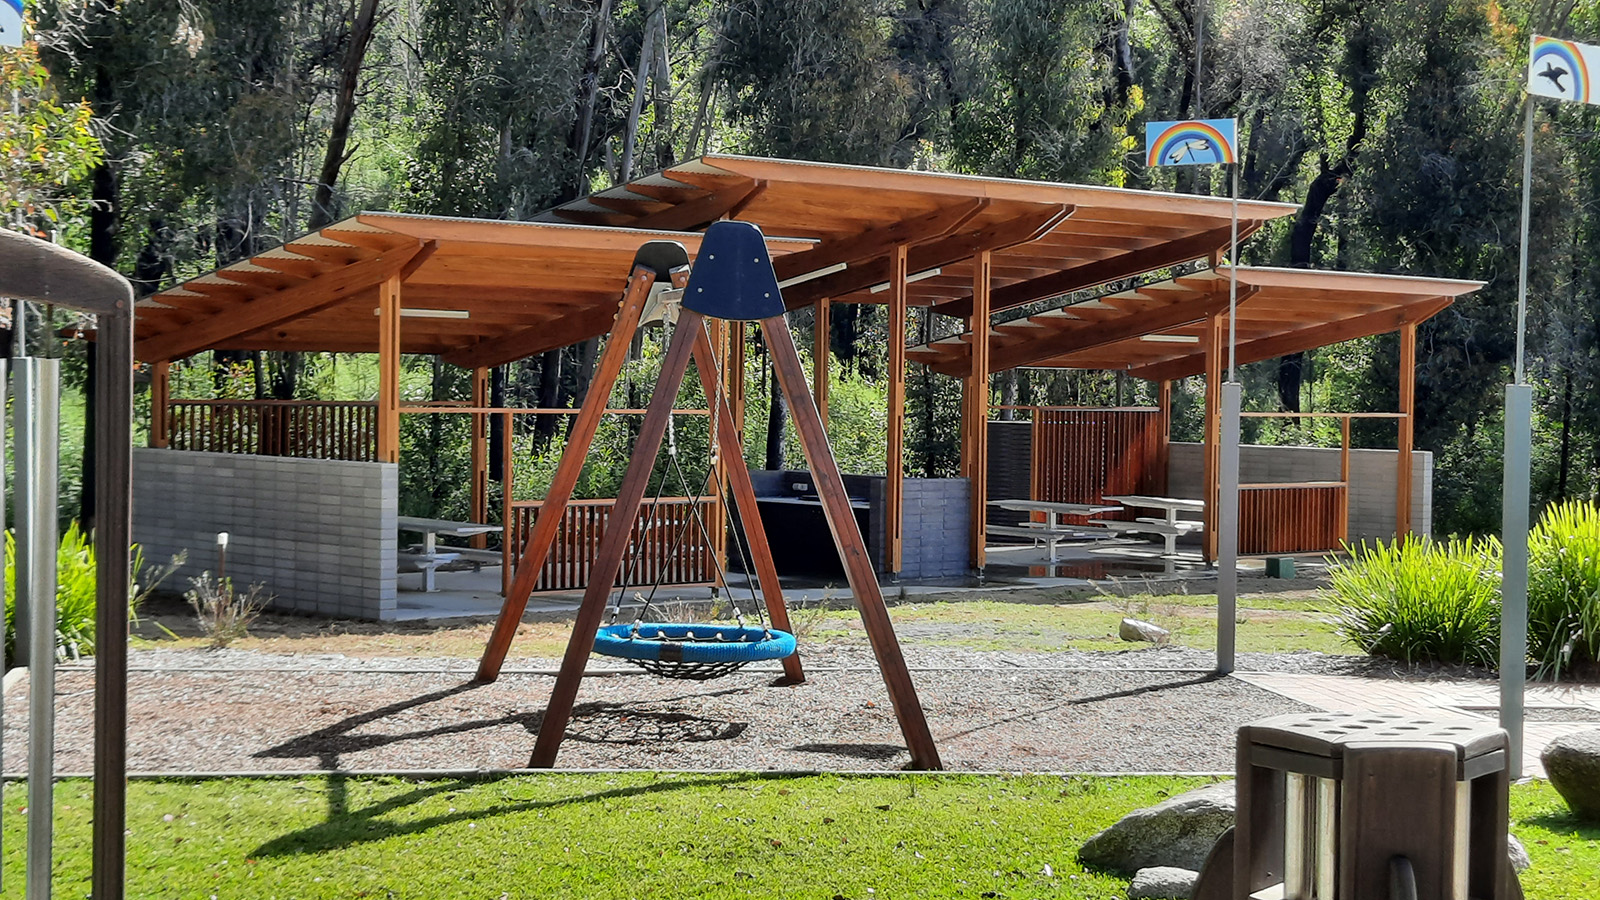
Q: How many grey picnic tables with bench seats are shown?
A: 3